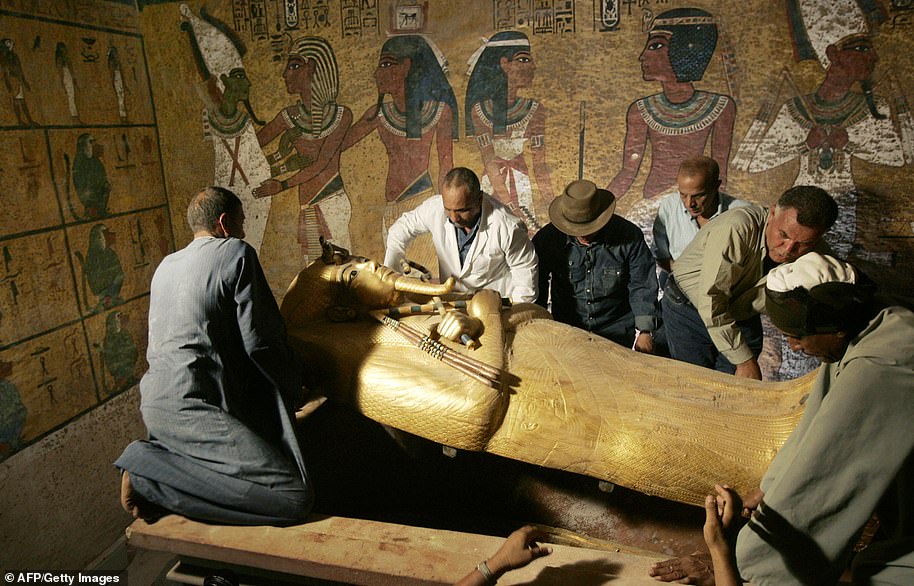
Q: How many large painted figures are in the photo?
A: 6